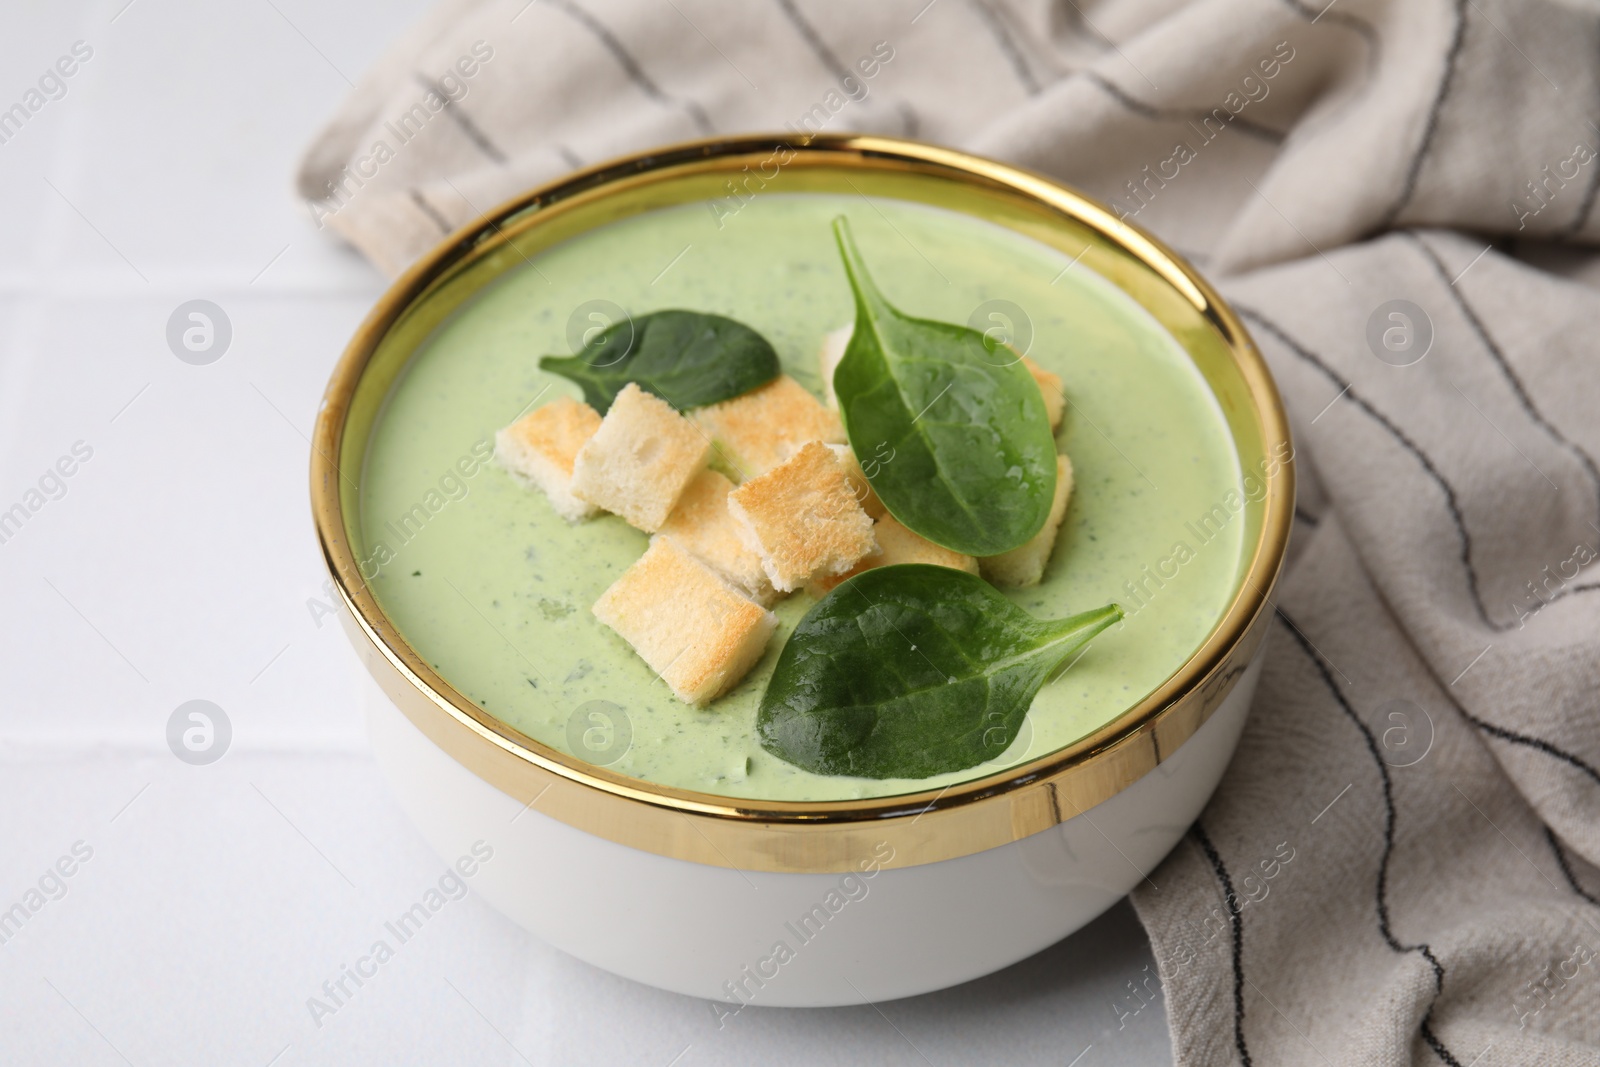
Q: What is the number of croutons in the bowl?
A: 11